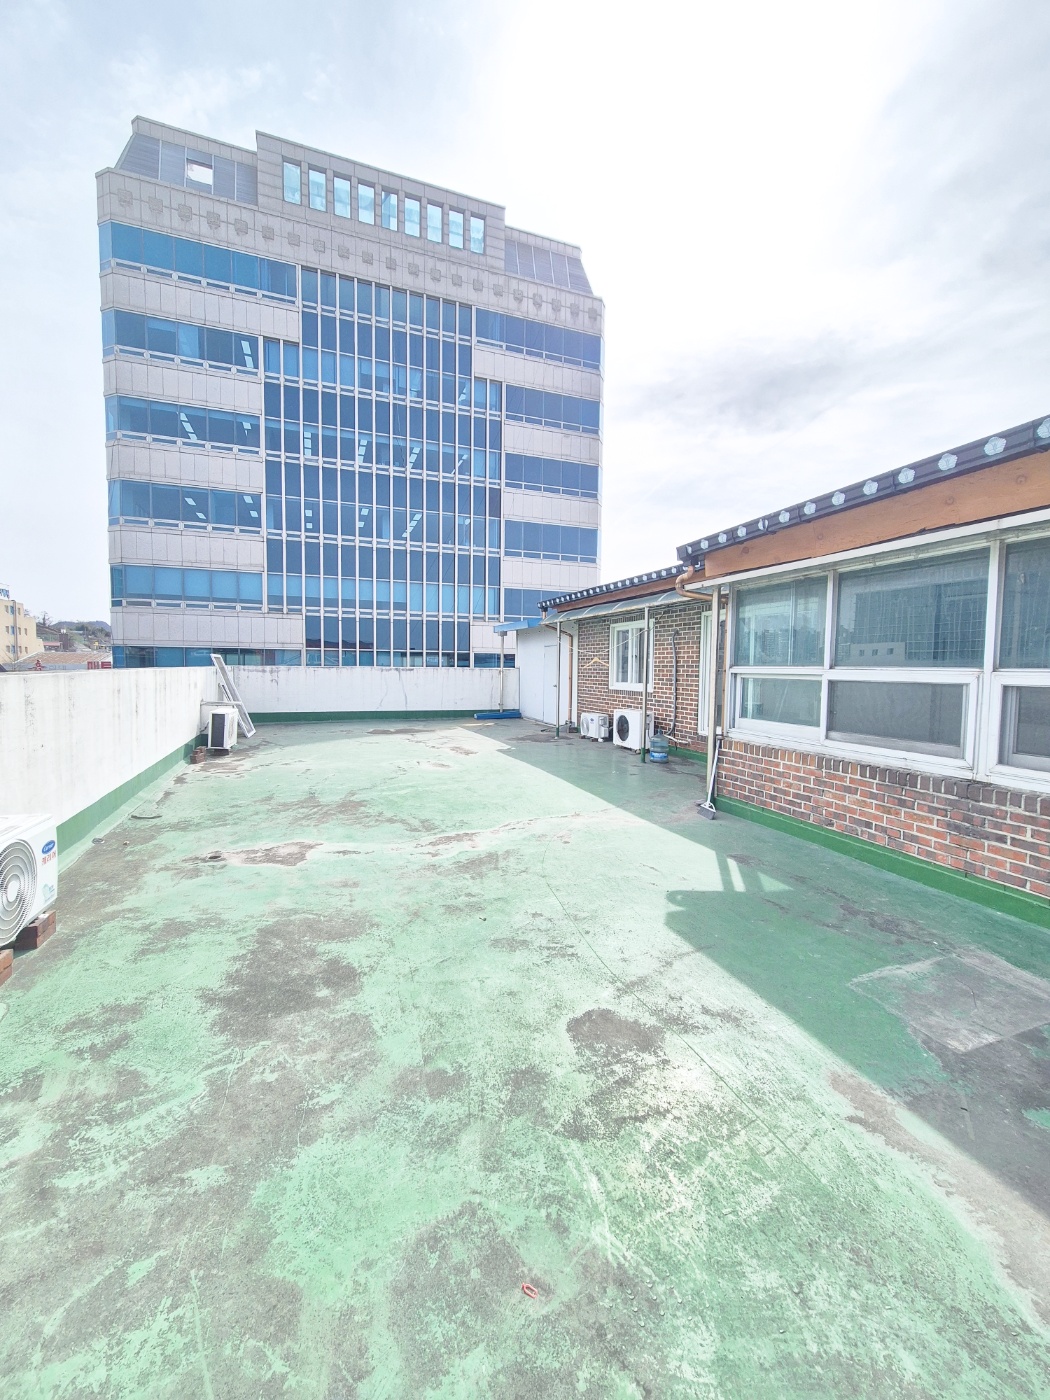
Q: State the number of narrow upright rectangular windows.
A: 9